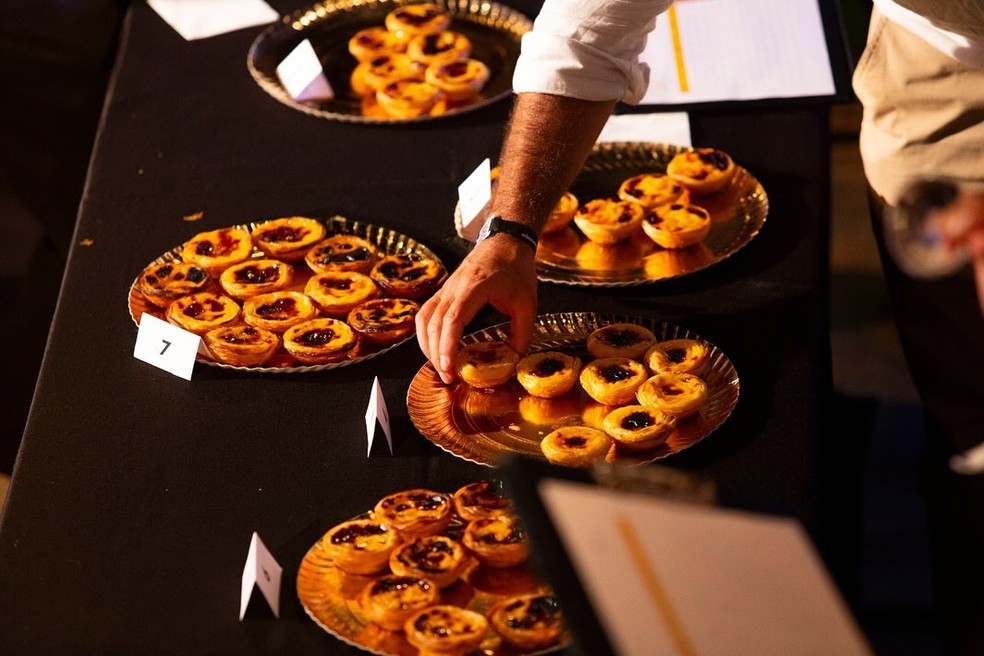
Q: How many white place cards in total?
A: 5